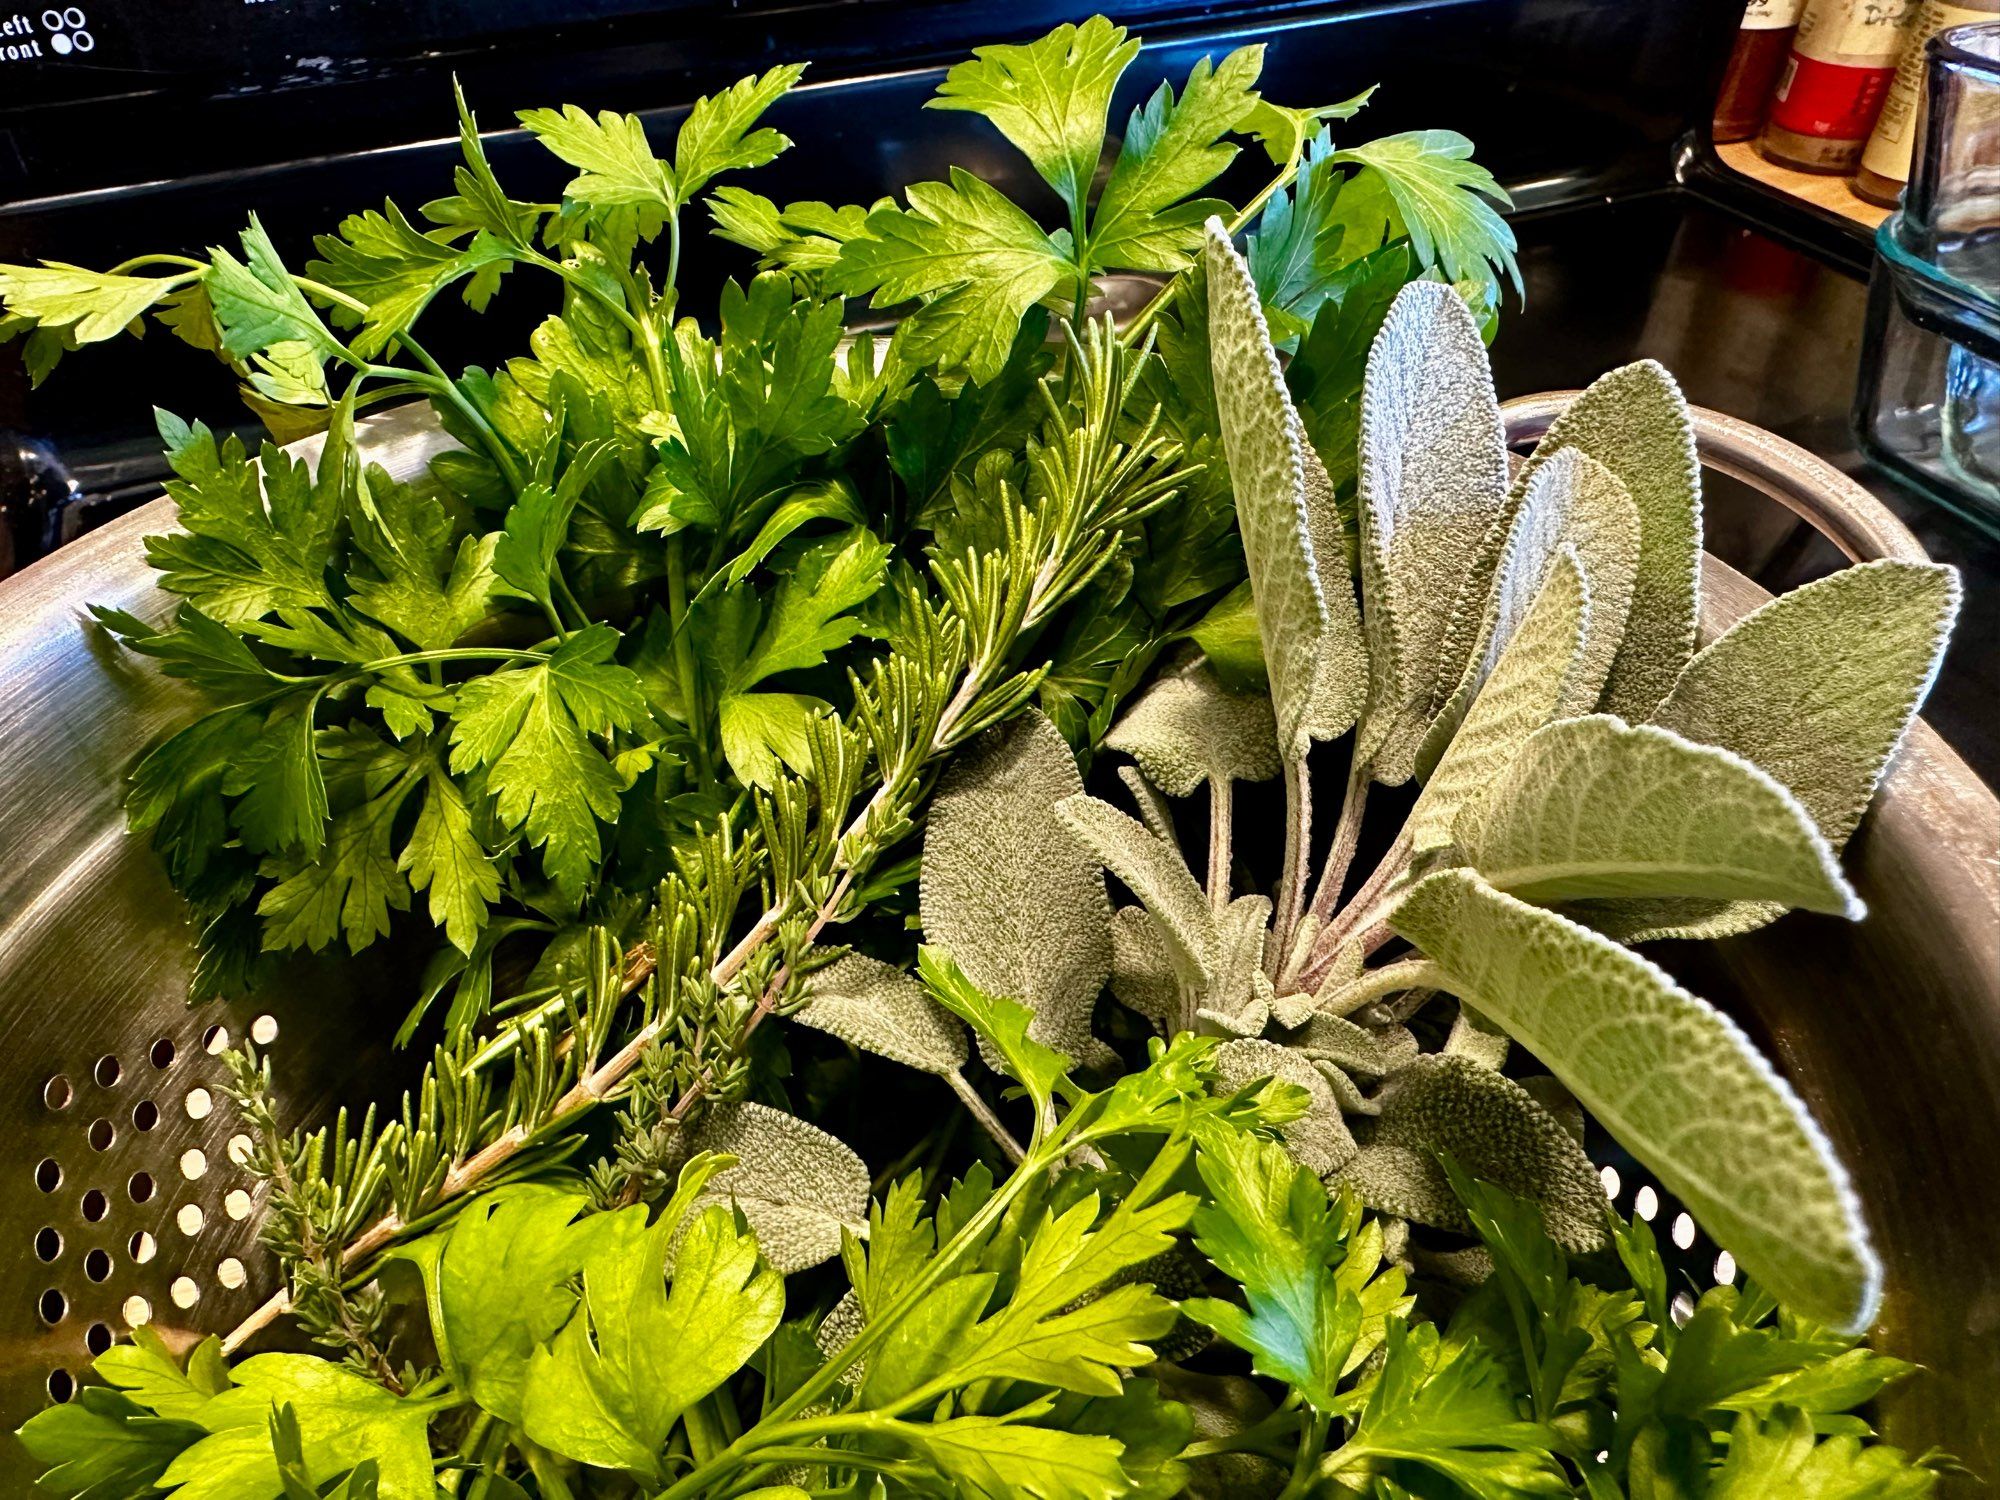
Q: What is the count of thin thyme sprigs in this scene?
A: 2